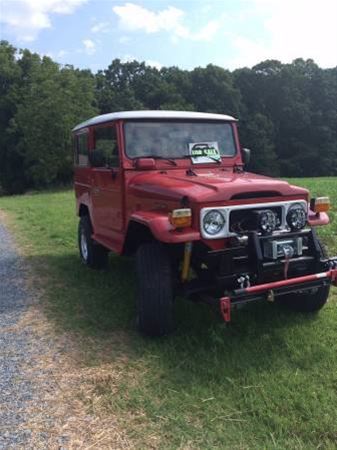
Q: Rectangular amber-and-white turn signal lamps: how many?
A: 2